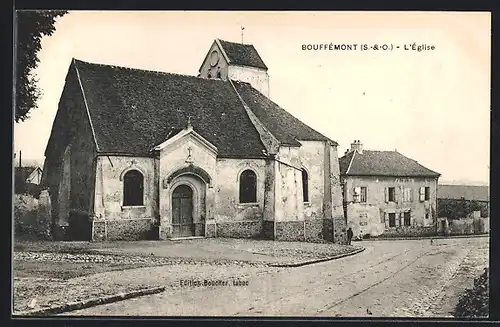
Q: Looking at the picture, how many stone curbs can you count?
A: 2